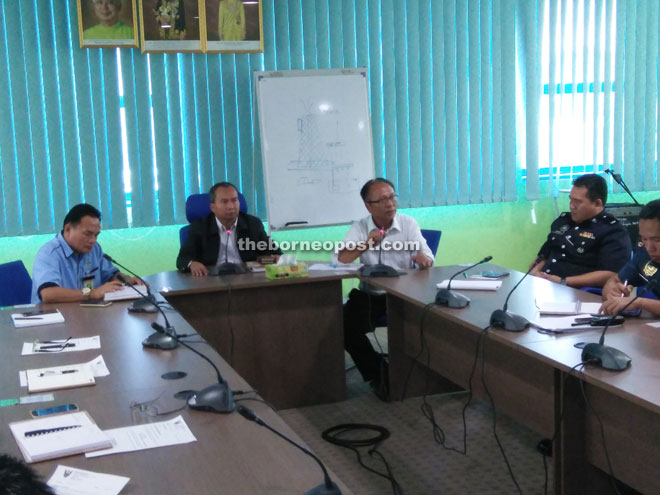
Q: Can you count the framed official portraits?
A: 3